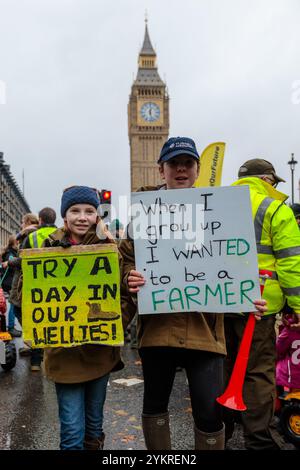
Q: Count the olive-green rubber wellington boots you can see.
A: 2